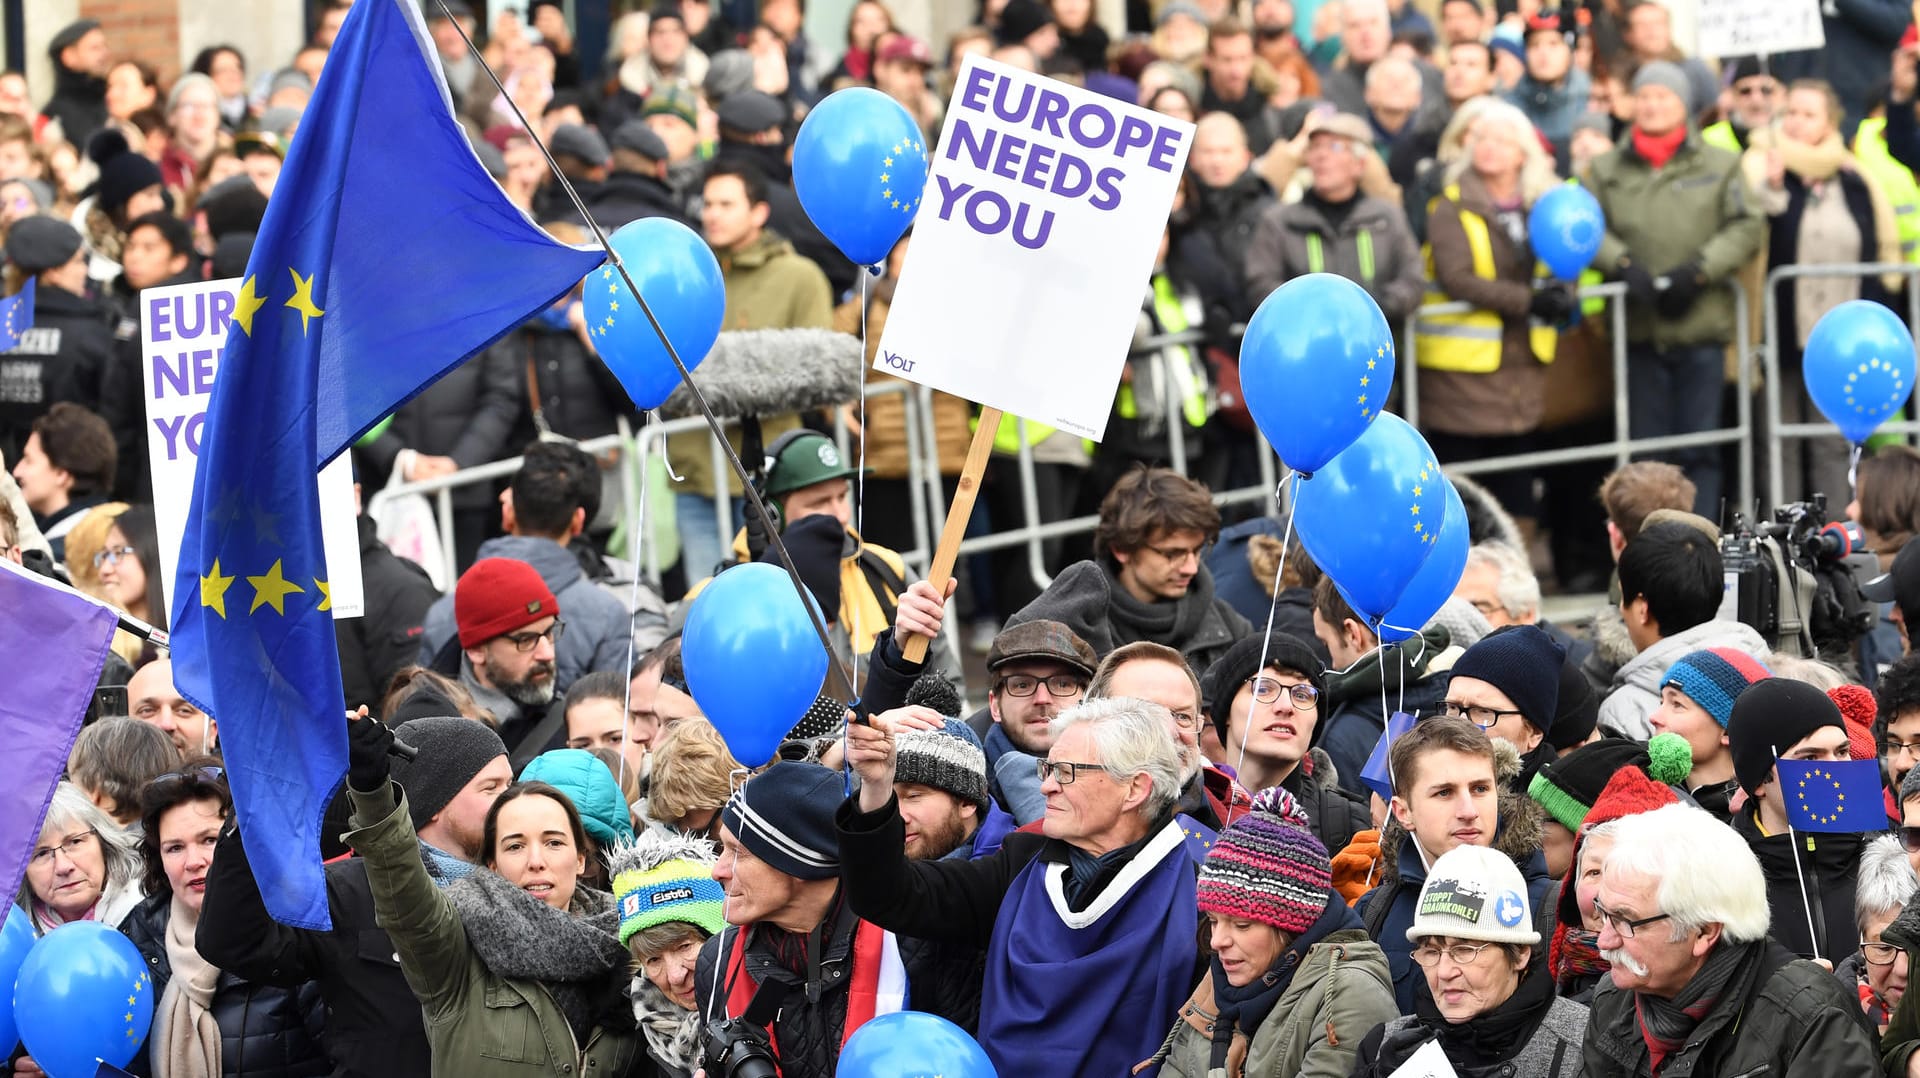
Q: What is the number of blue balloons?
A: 11